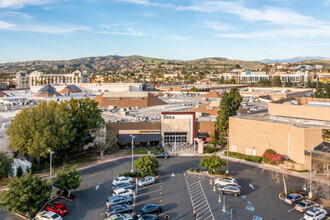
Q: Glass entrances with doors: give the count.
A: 1